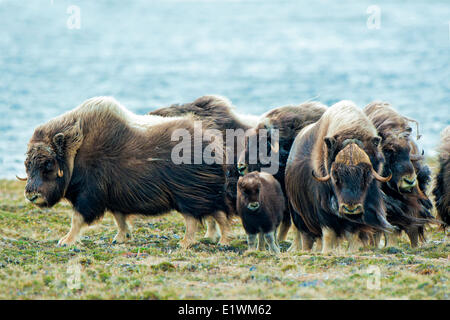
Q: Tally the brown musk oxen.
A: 7